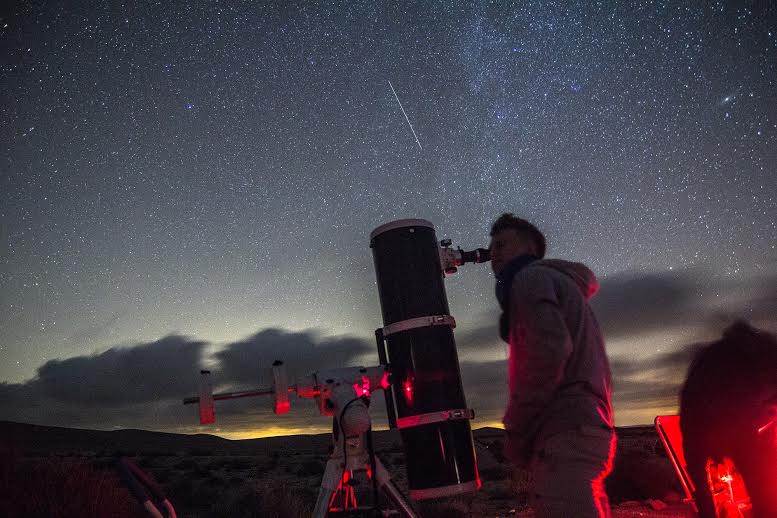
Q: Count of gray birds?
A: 0